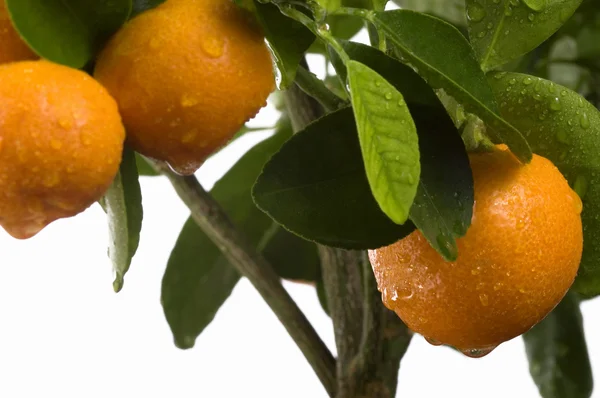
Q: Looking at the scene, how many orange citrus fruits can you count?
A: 4